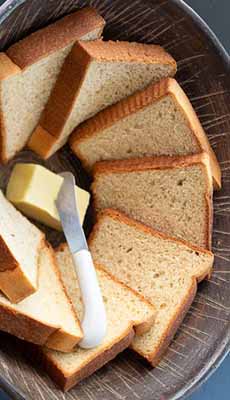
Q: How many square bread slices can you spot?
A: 8